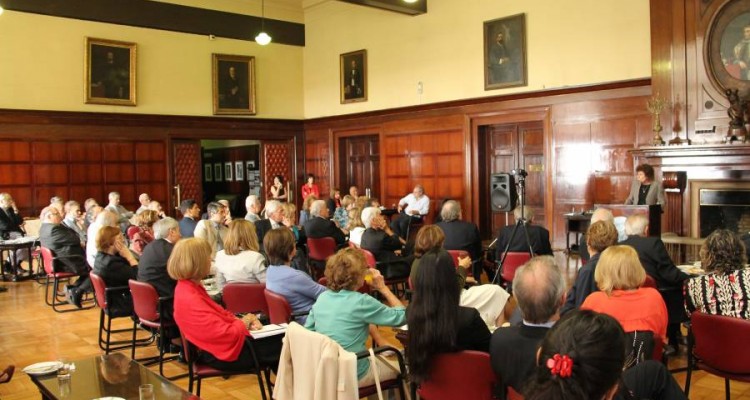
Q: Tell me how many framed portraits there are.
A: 5